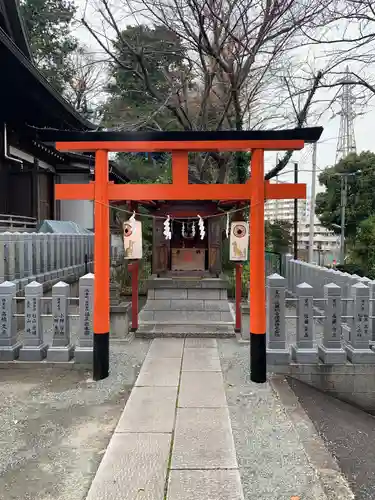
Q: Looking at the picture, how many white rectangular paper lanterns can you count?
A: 2